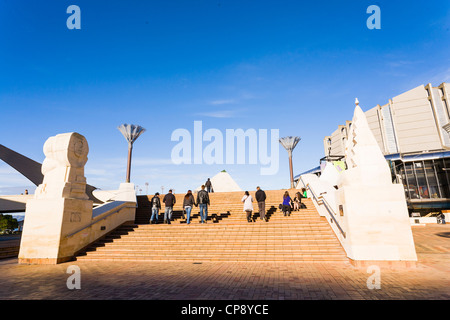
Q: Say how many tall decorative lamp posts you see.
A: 2